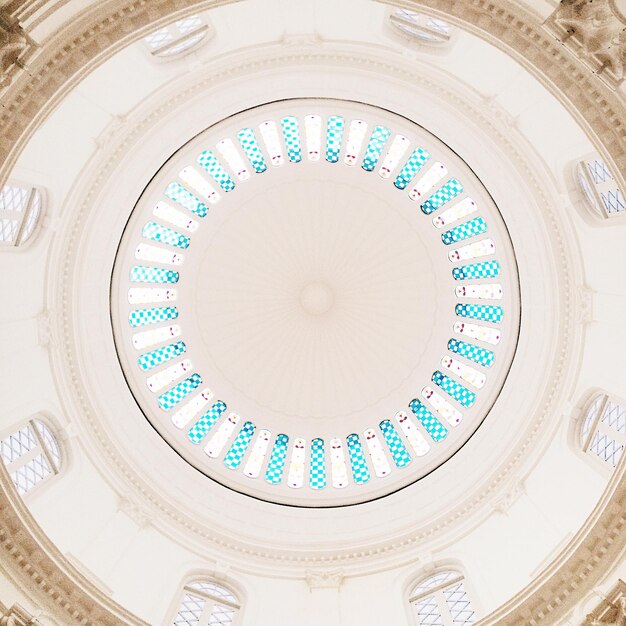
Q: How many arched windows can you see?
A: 8